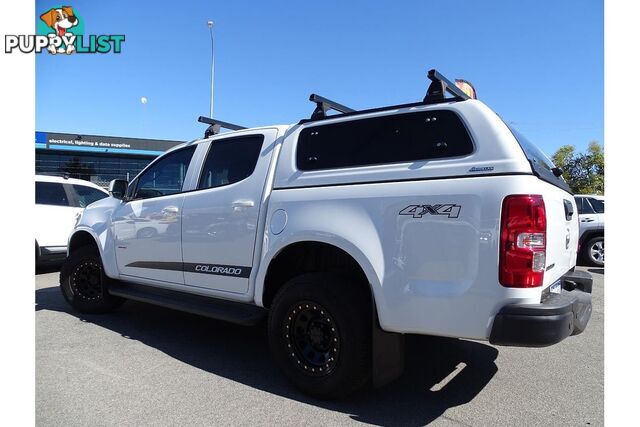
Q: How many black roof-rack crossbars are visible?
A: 3